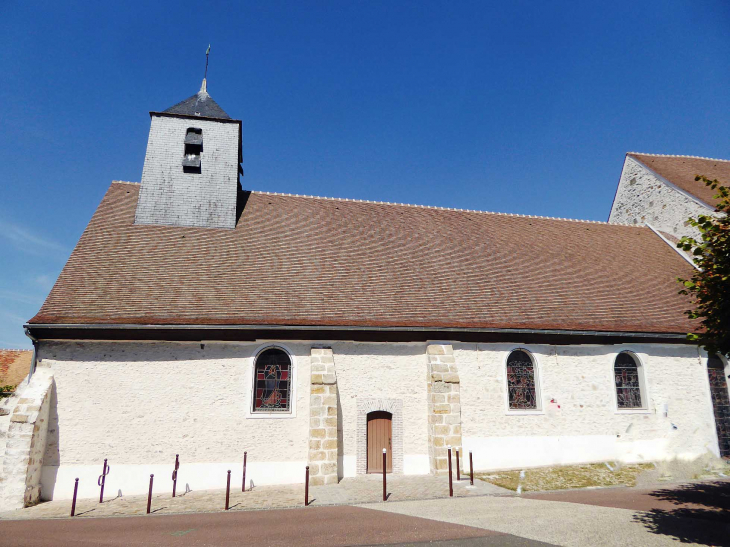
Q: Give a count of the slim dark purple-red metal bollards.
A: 11